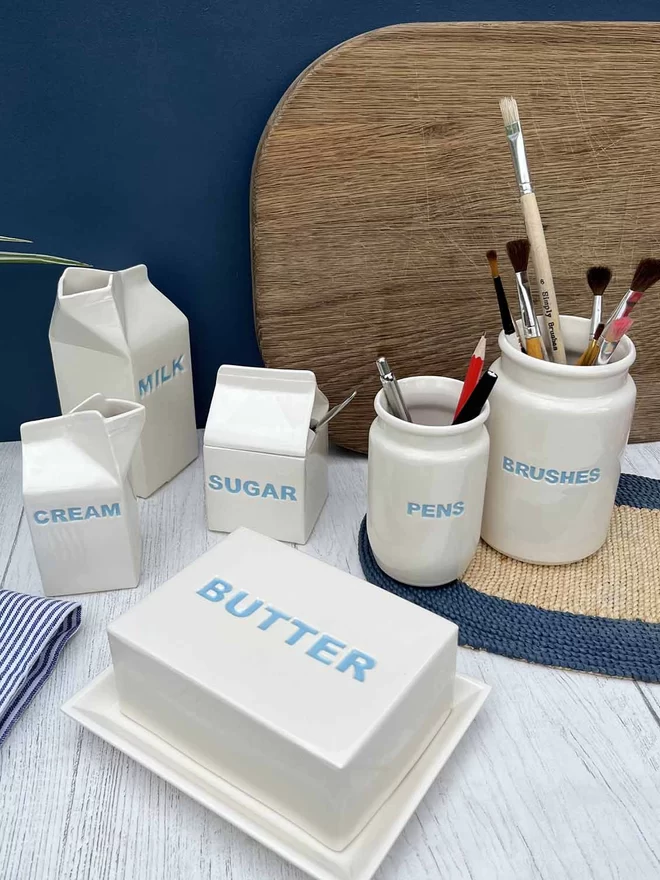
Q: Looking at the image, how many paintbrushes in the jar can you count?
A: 7